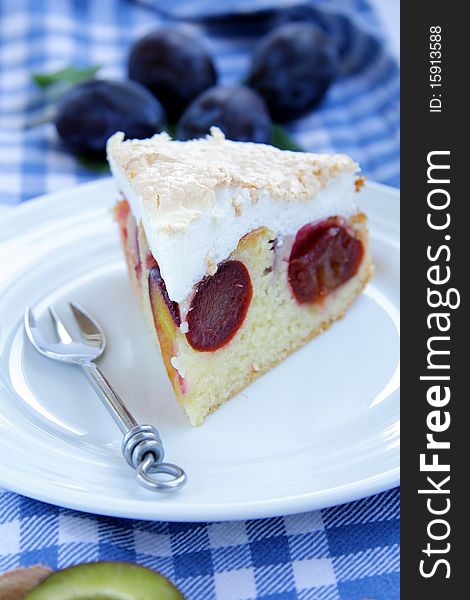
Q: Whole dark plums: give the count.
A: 4